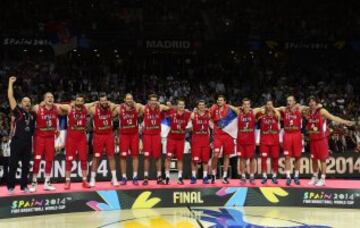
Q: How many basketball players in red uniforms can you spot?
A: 12